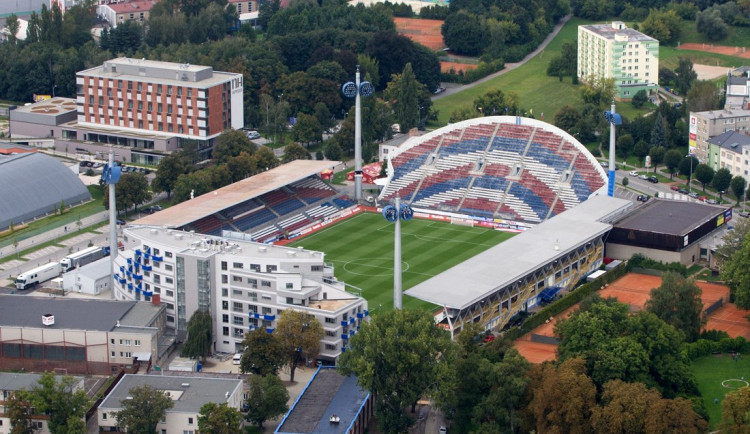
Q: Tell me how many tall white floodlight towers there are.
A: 4